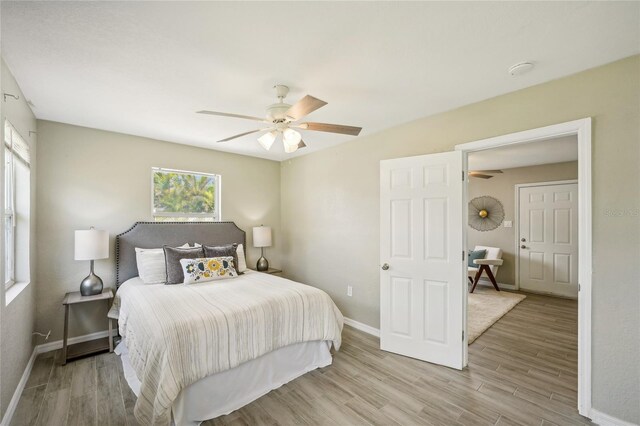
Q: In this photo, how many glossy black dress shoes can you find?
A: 0